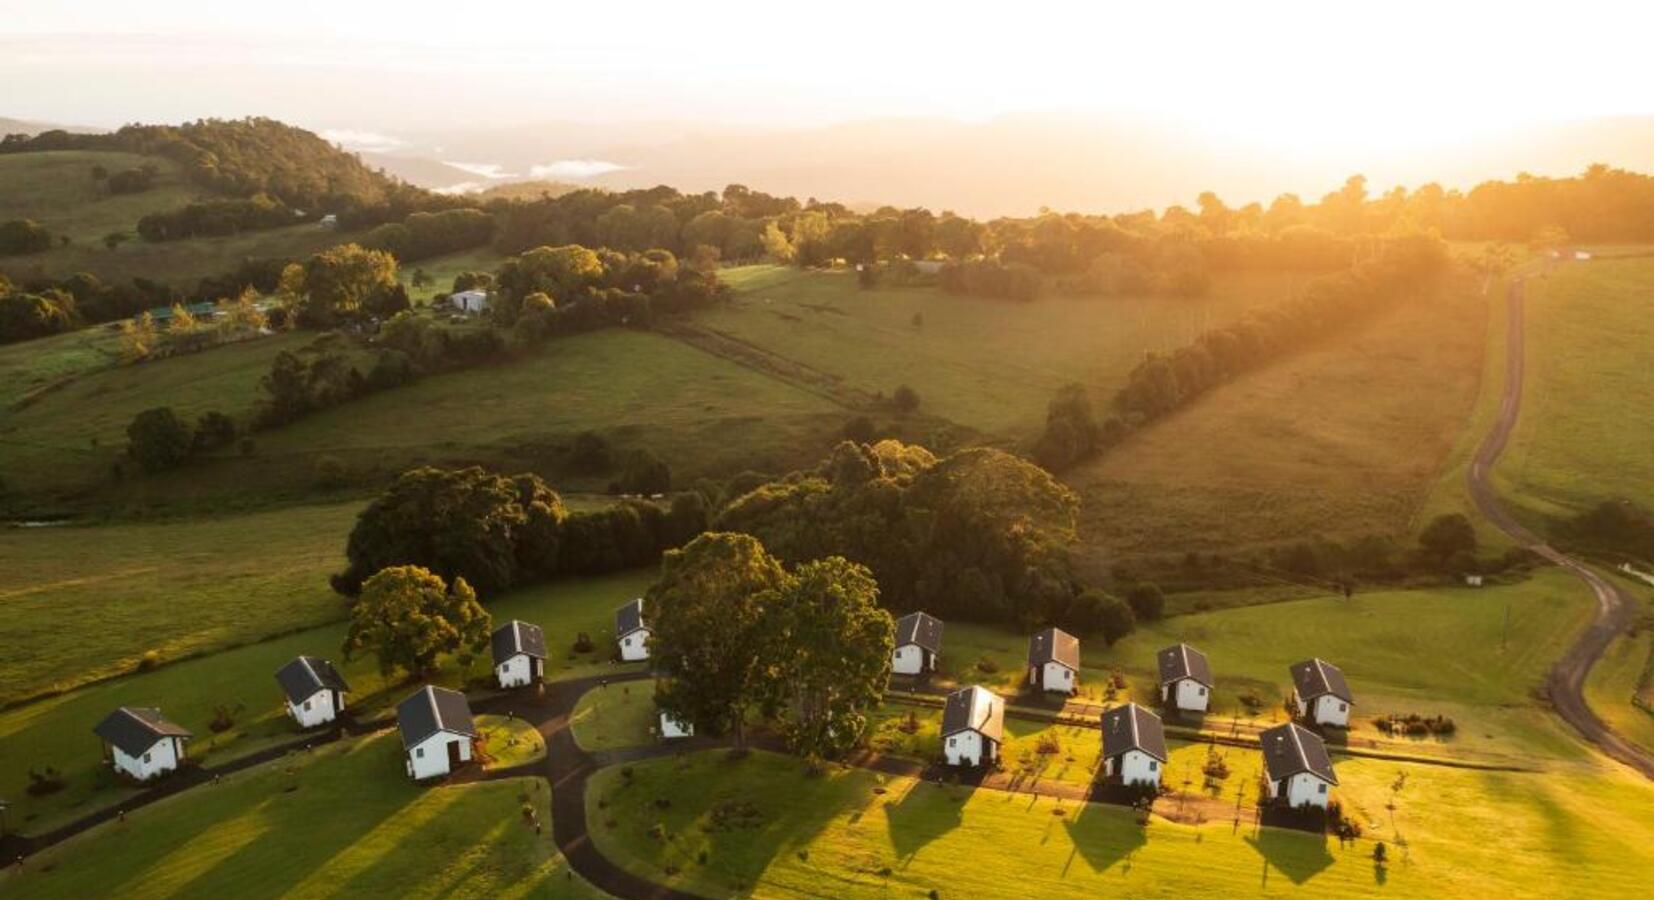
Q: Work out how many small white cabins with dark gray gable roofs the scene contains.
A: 13